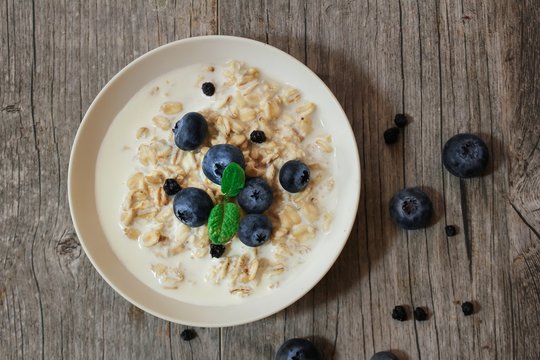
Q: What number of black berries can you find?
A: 11